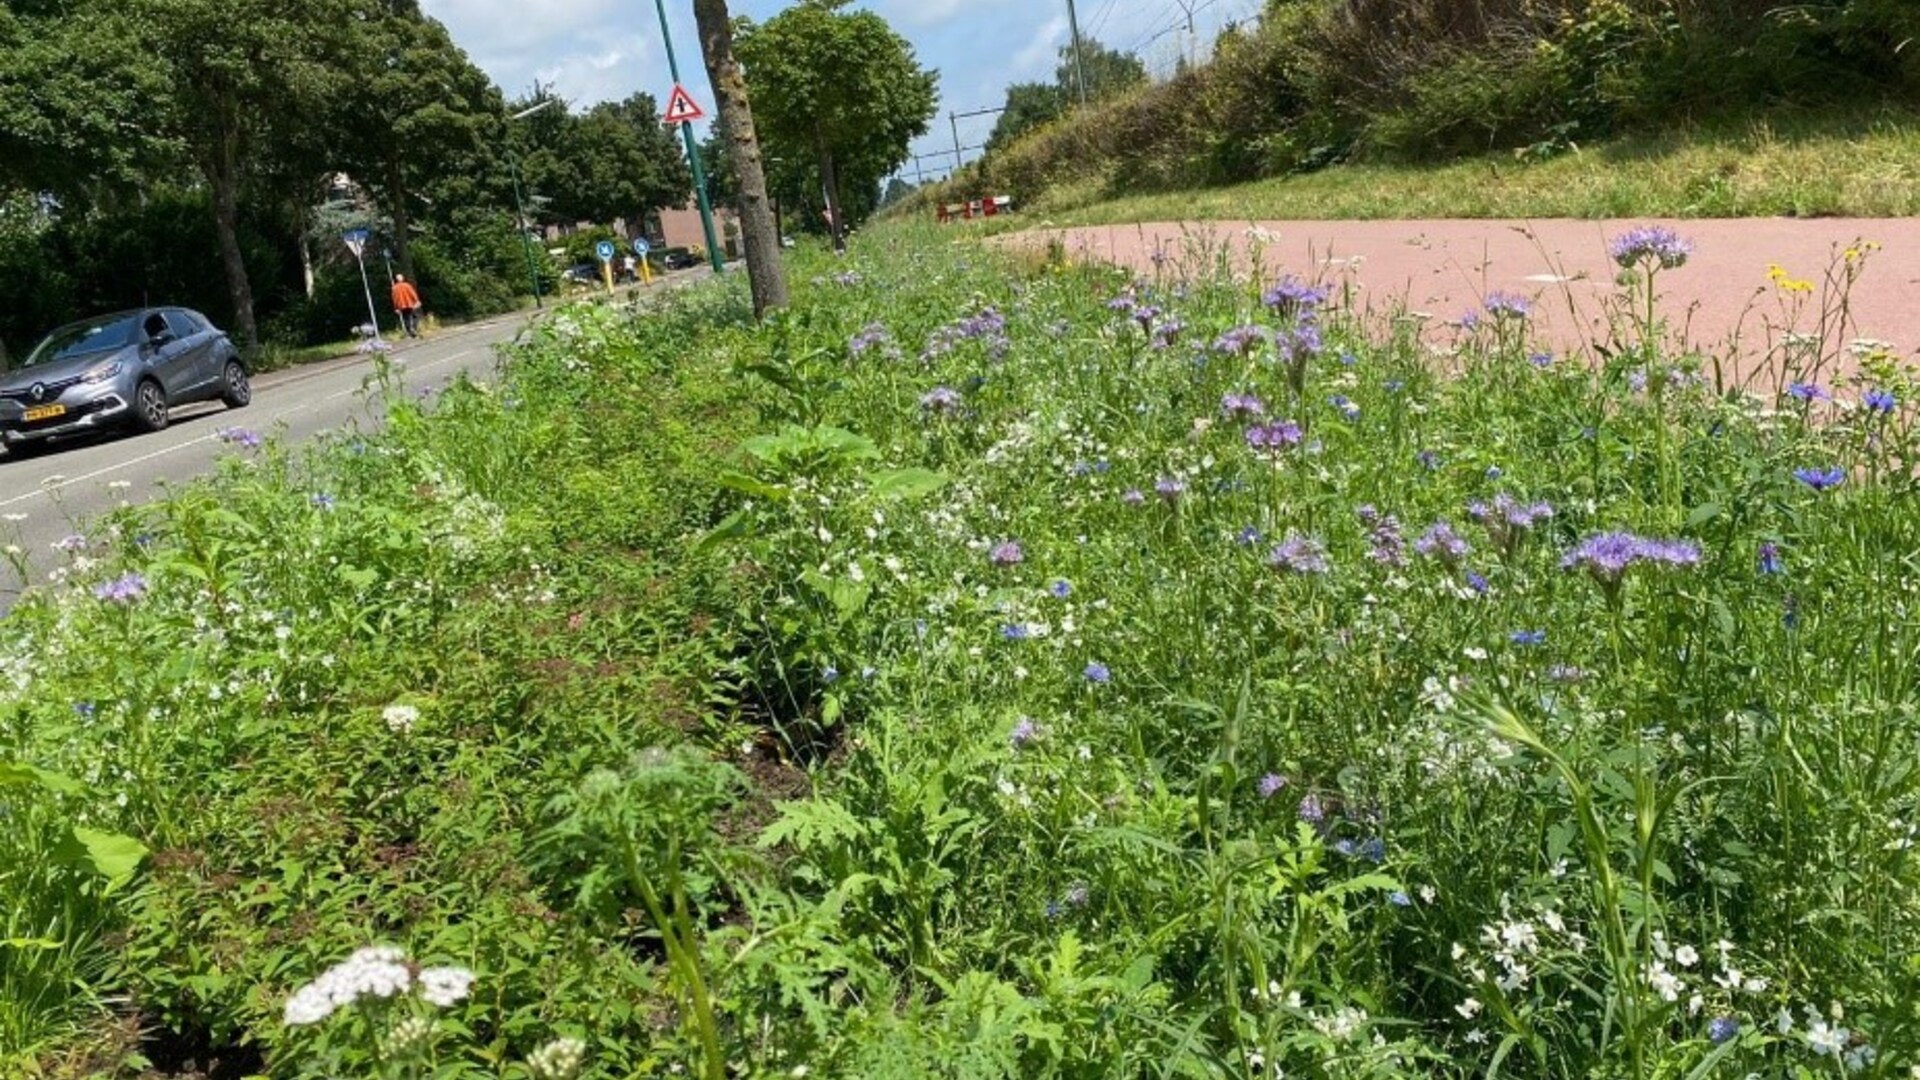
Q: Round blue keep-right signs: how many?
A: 2